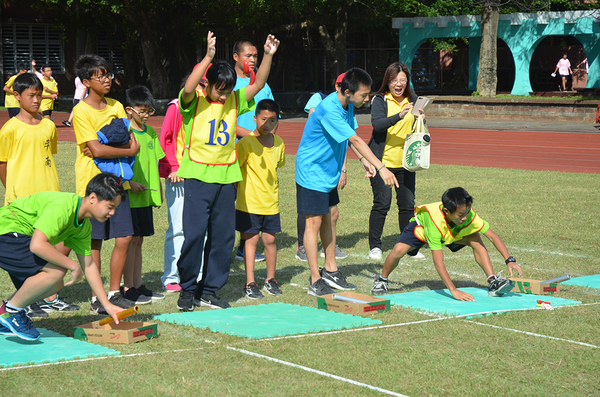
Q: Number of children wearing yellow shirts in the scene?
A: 5